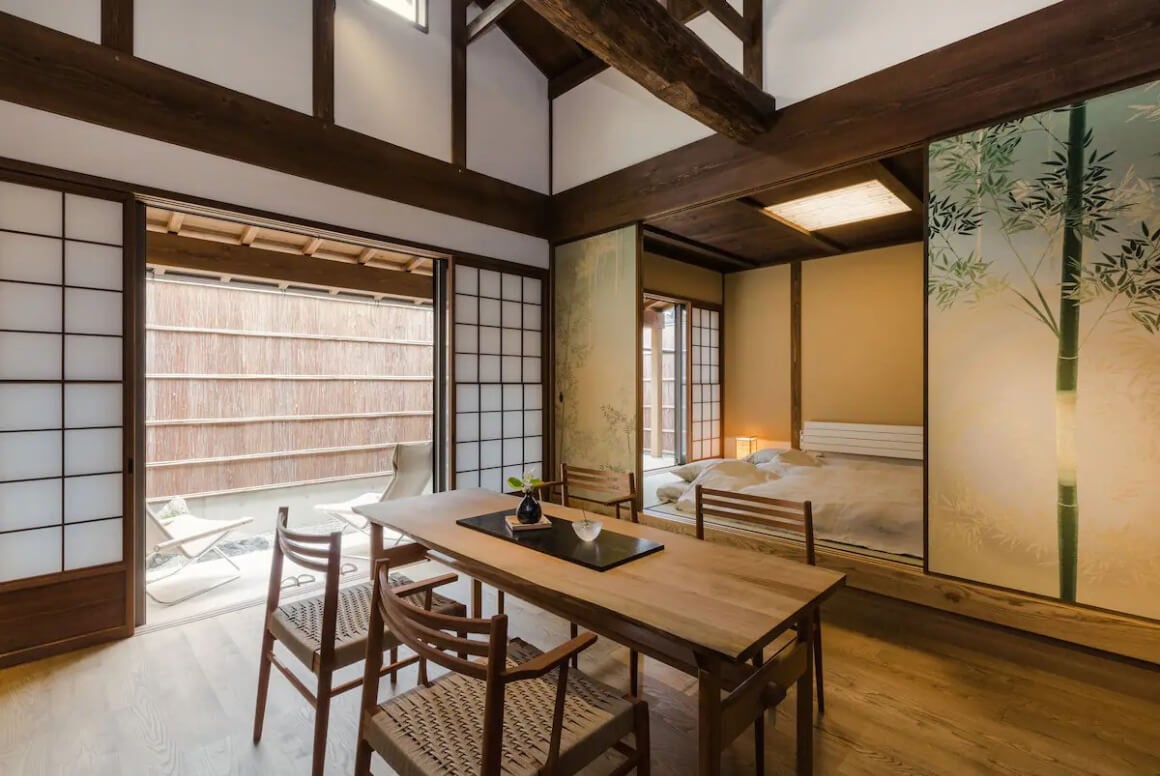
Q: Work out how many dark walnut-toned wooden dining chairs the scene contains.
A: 4